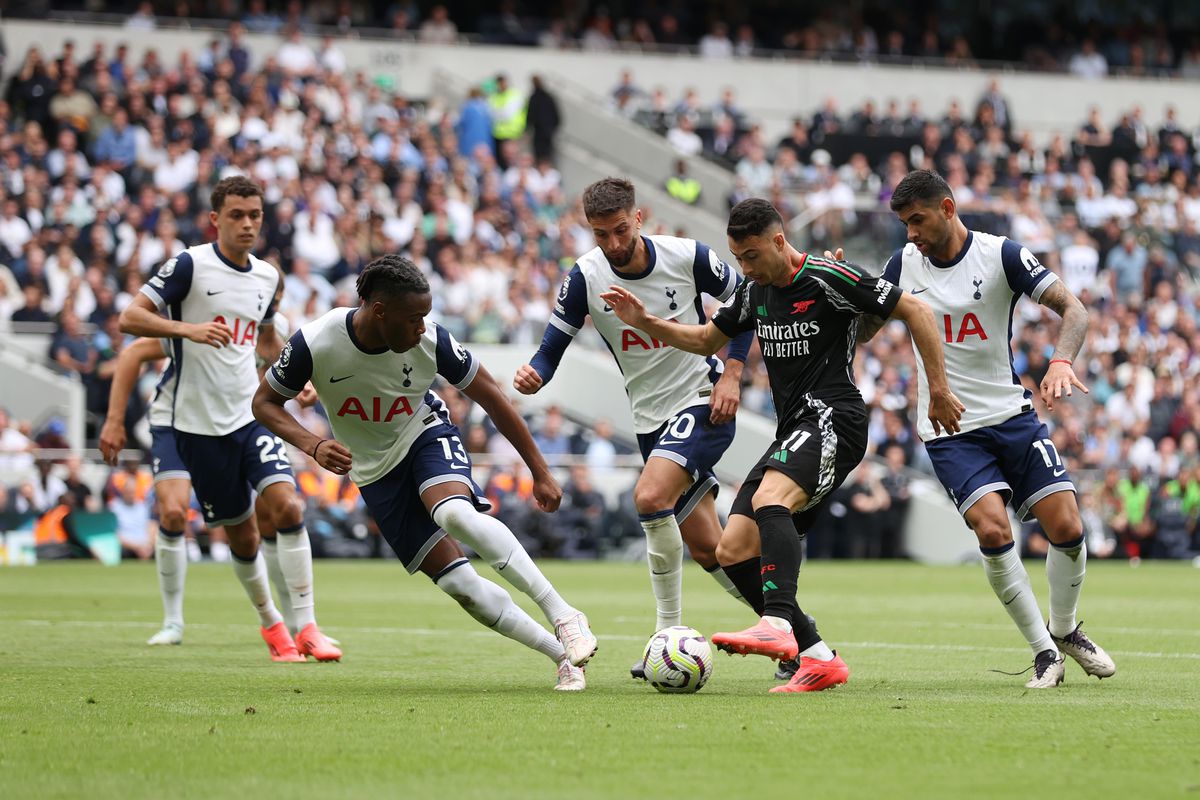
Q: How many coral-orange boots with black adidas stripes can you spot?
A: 4